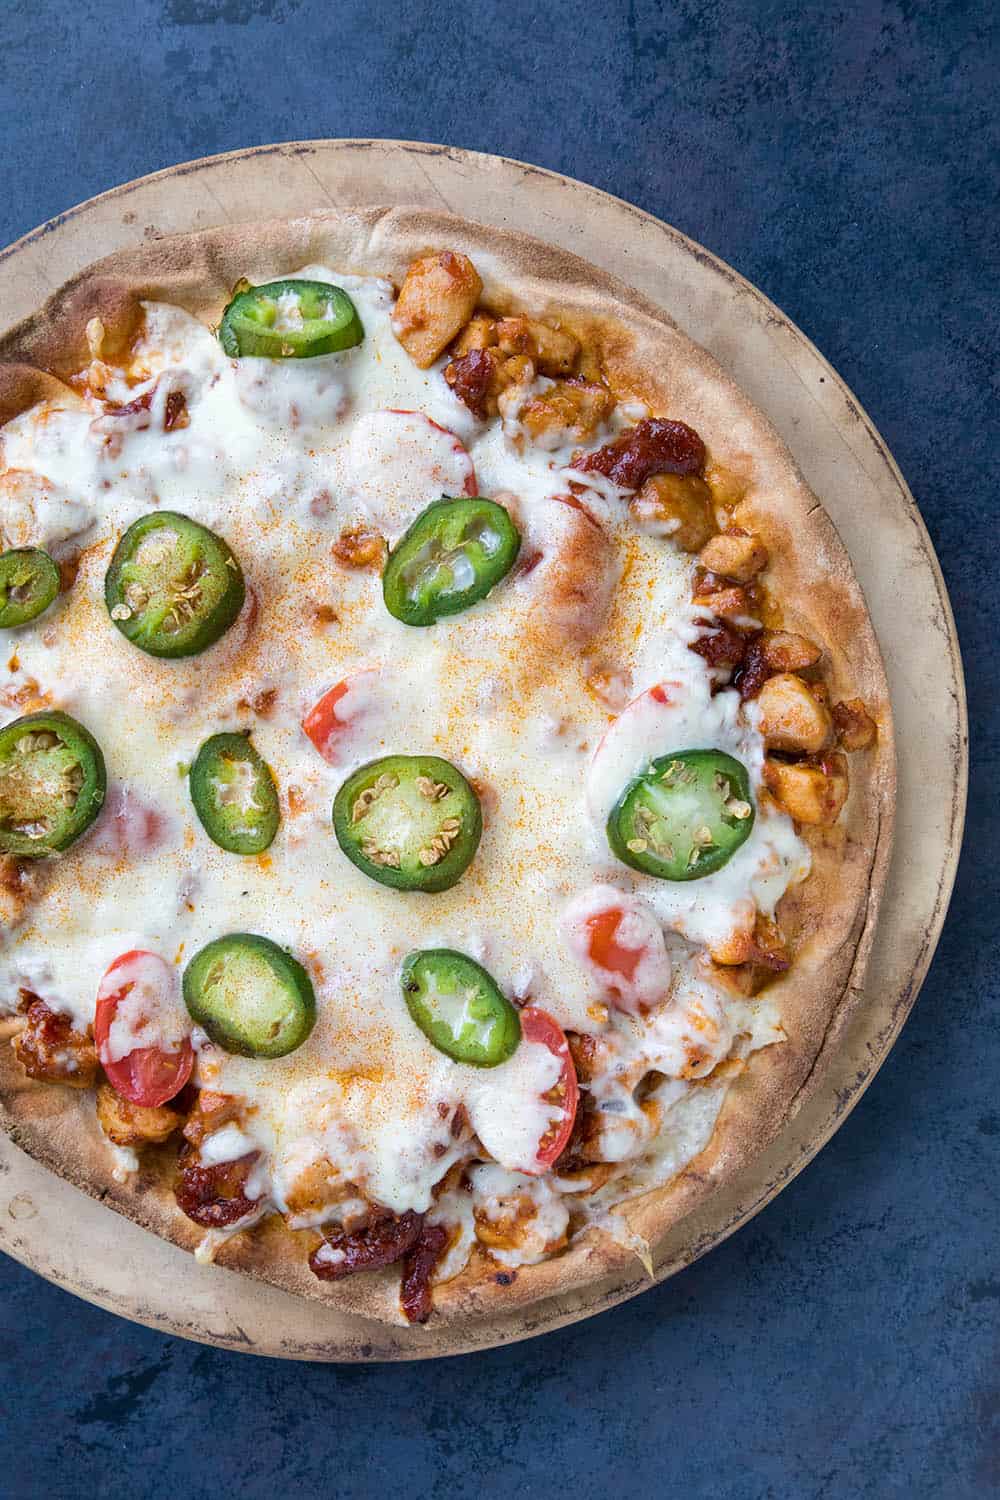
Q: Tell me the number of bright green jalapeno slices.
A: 10